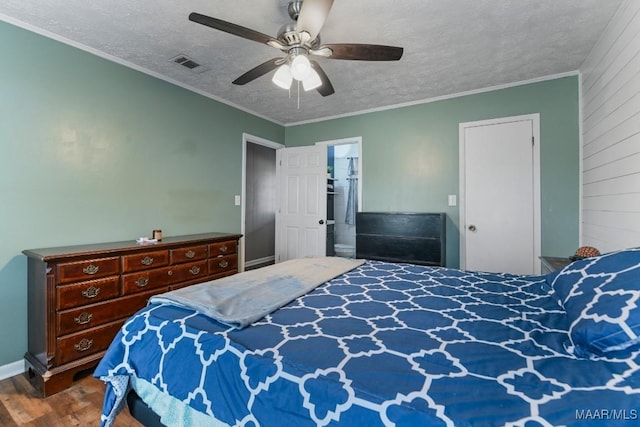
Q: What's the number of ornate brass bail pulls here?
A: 10